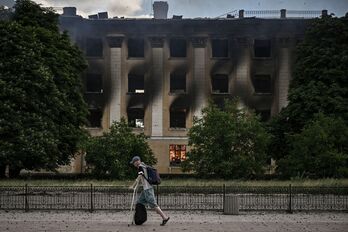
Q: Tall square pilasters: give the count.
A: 5